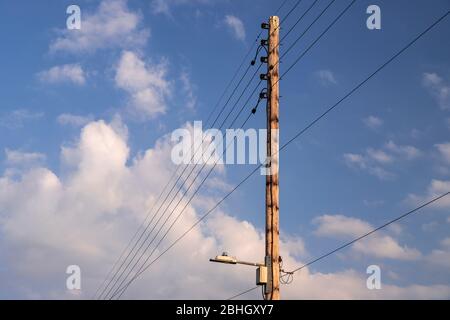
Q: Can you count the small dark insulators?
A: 5